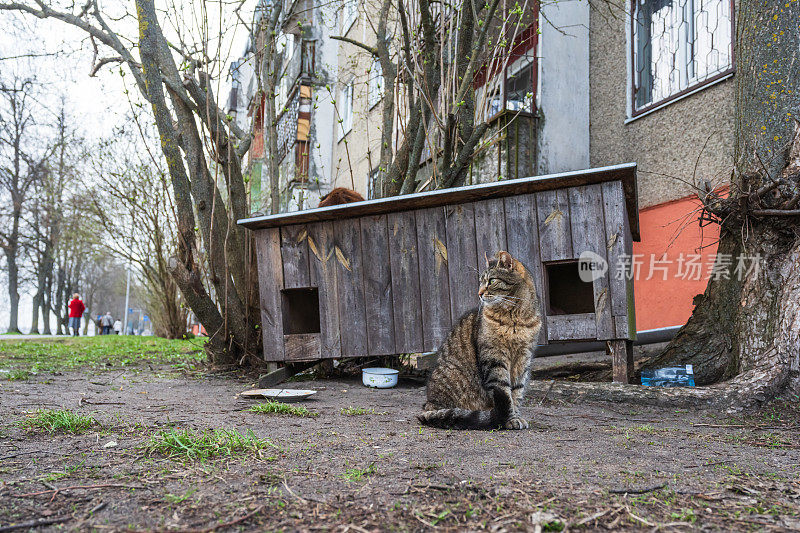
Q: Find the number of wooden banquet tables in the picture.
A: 0